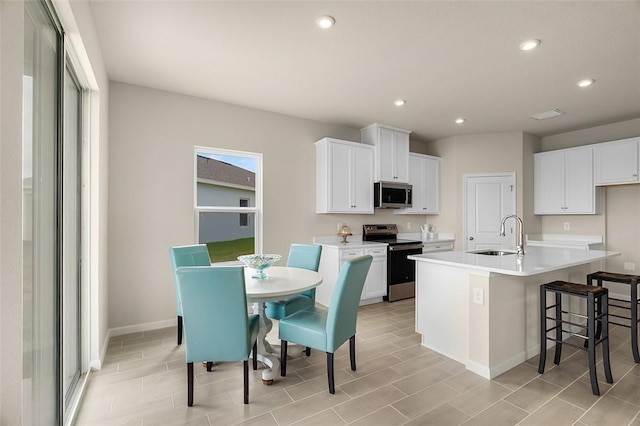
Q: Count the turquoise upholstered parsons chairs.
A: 4